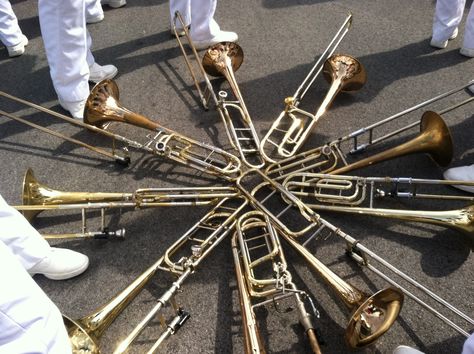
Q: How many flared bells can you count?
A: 8